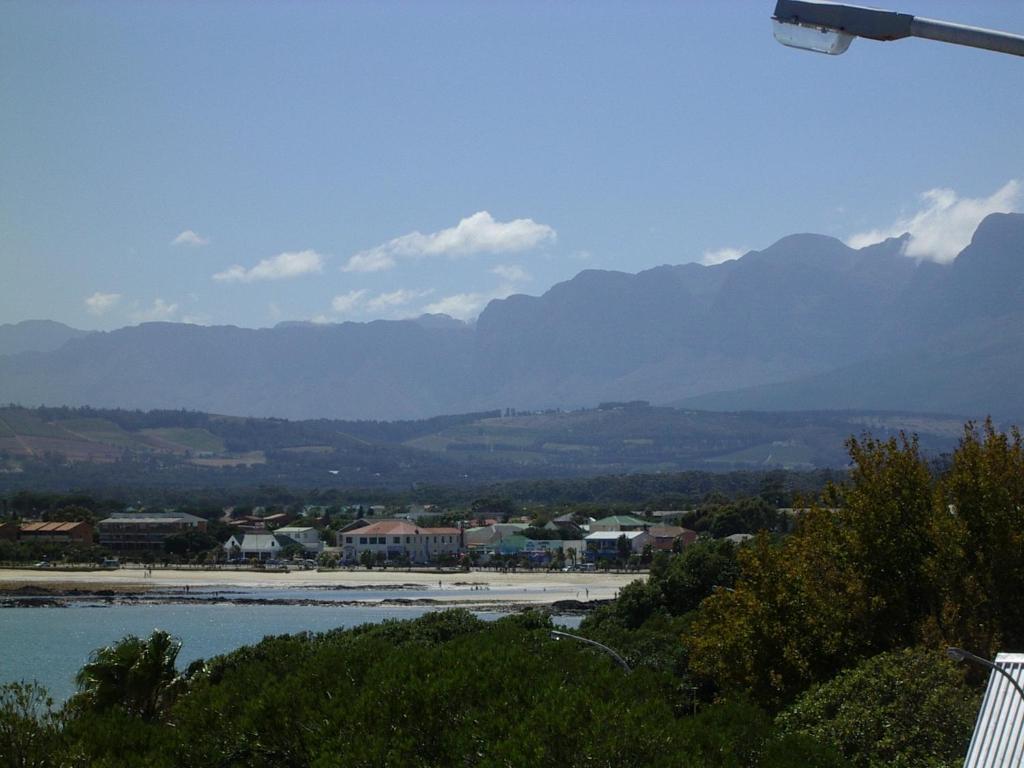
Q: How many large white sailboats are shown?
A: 0